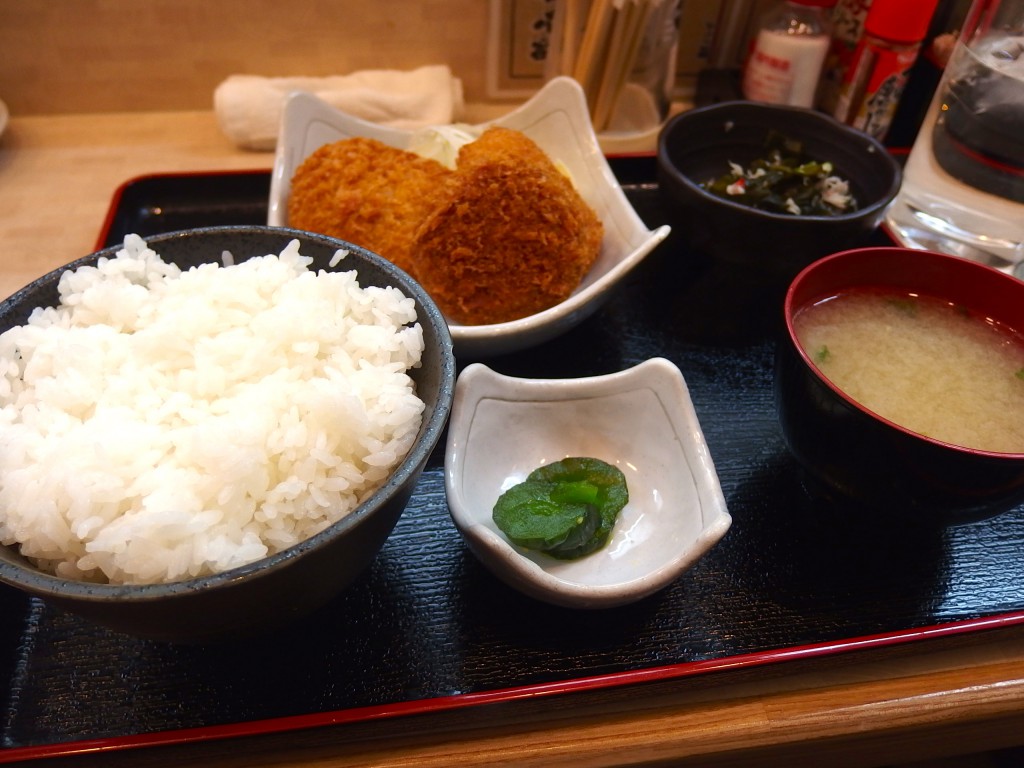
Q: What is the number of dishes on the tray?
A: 5